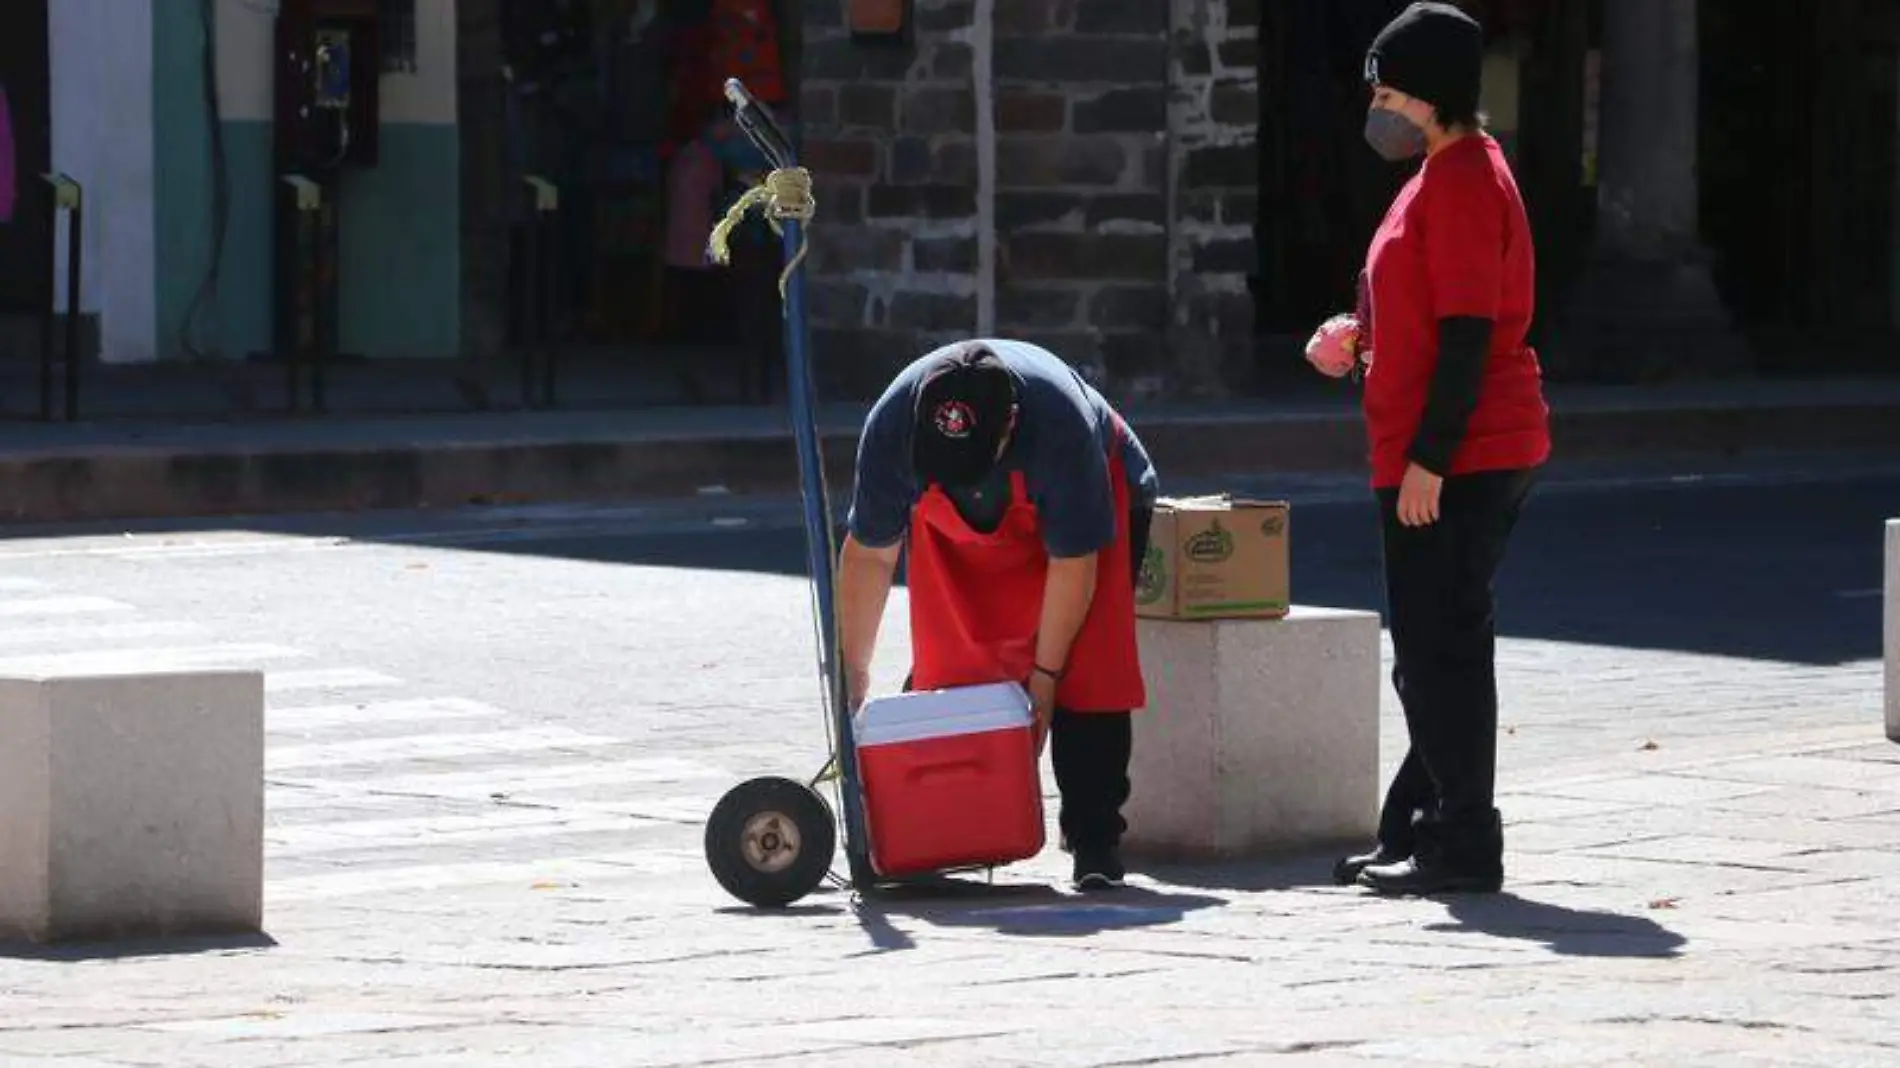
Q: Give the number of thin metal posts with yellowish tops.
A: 3